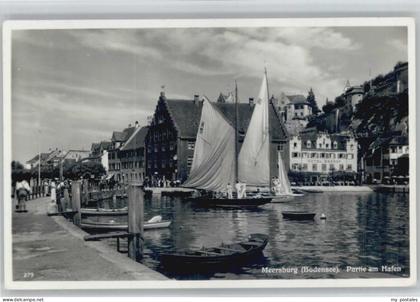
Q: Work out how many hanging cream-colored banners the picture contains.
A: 0